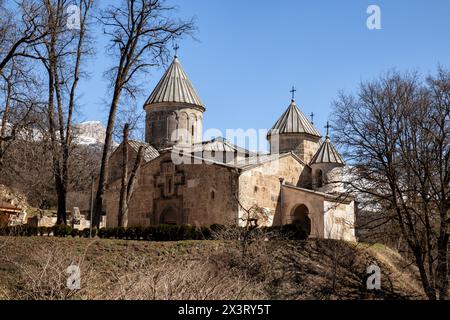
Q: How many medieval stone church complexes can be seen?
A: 1